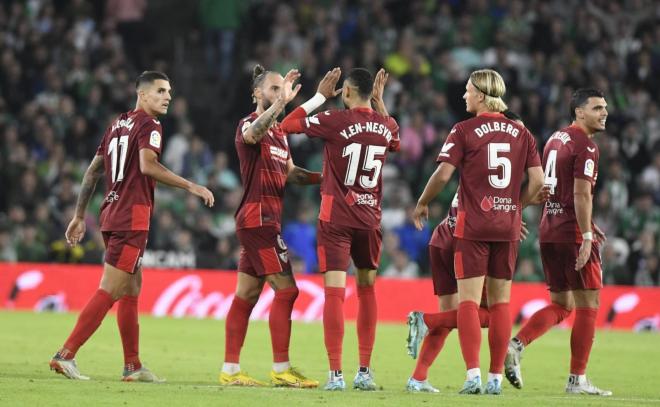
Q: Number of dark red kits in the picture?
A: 6